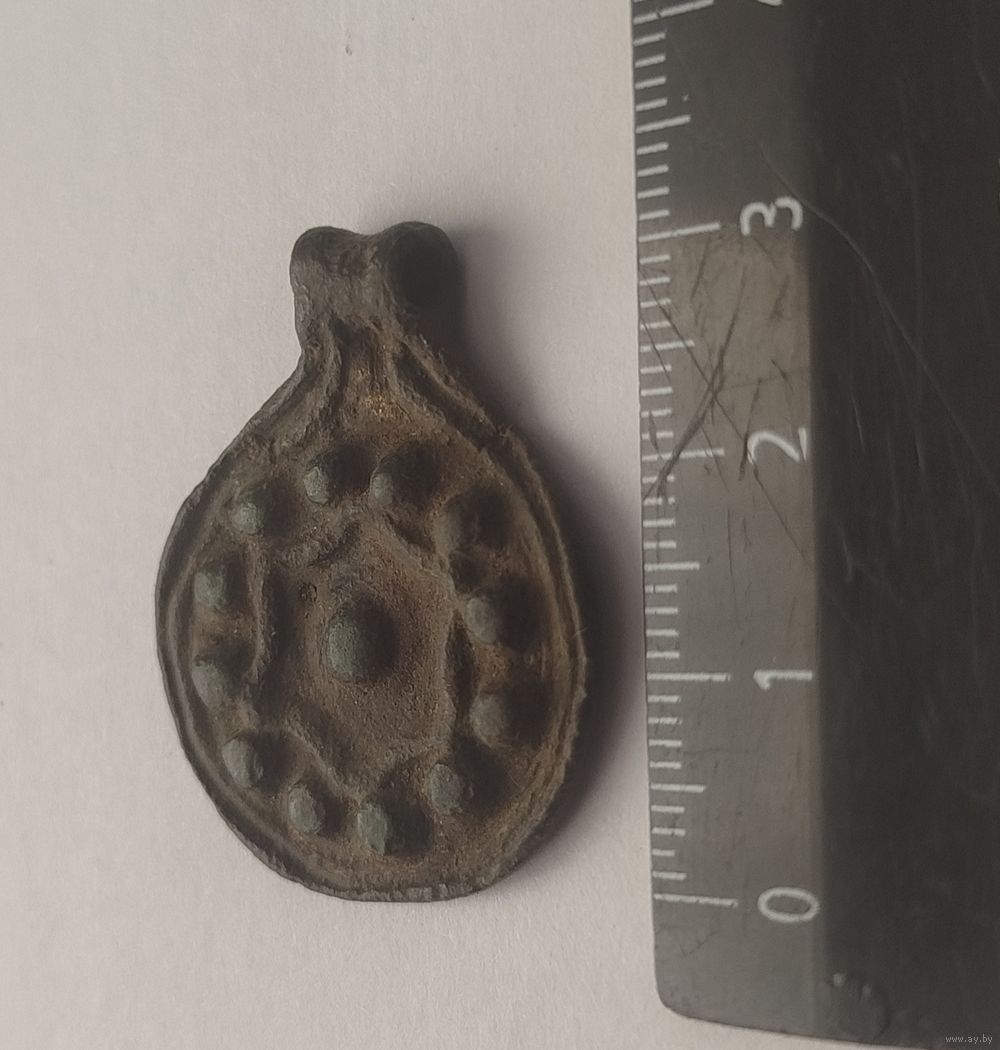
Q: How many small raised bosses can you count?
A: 13